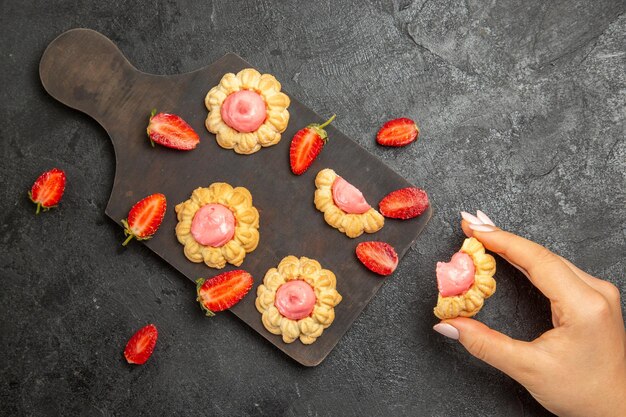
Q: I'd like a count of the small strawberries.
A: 9